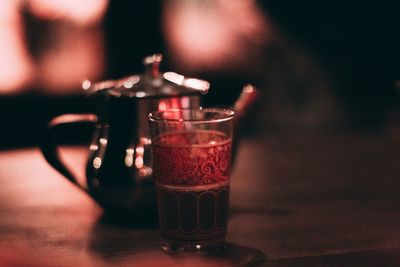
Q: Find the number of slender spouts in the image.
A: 1